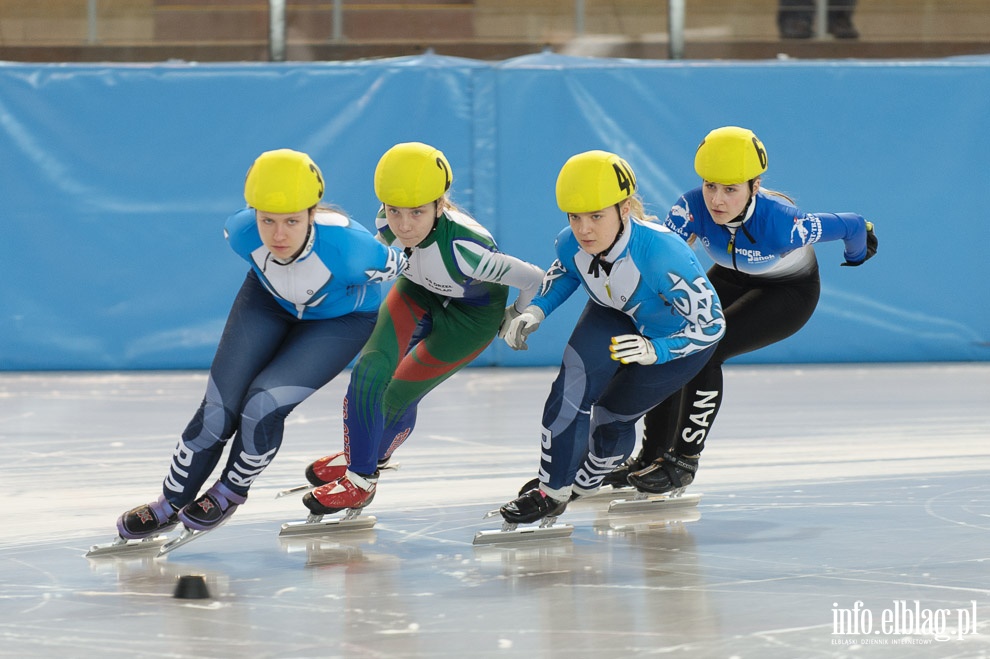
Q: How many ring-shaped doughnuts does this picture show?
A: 0